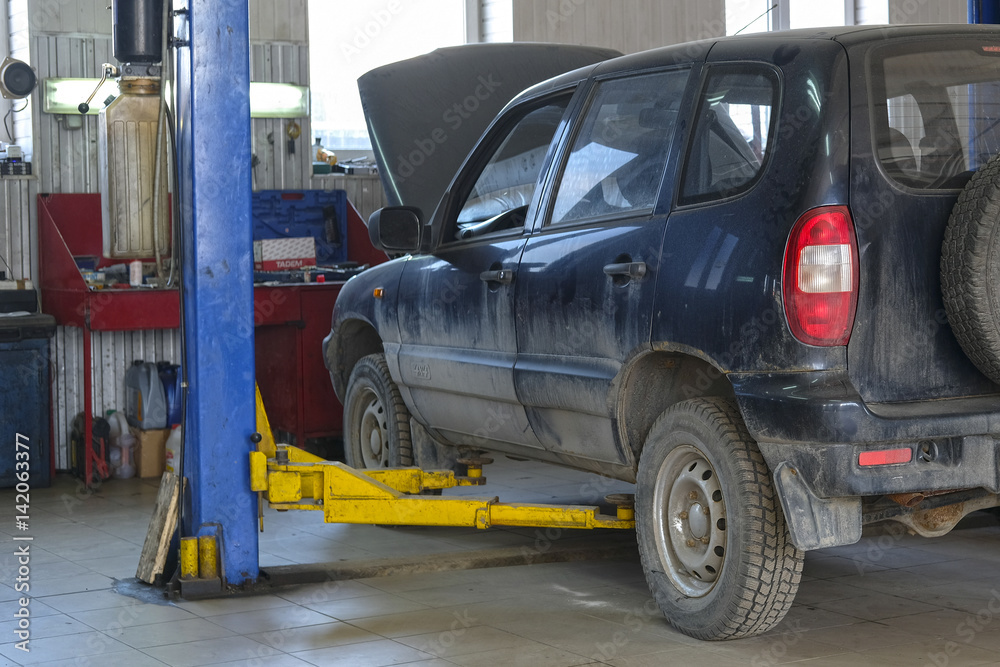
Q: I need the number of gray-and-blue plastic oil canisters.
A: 2